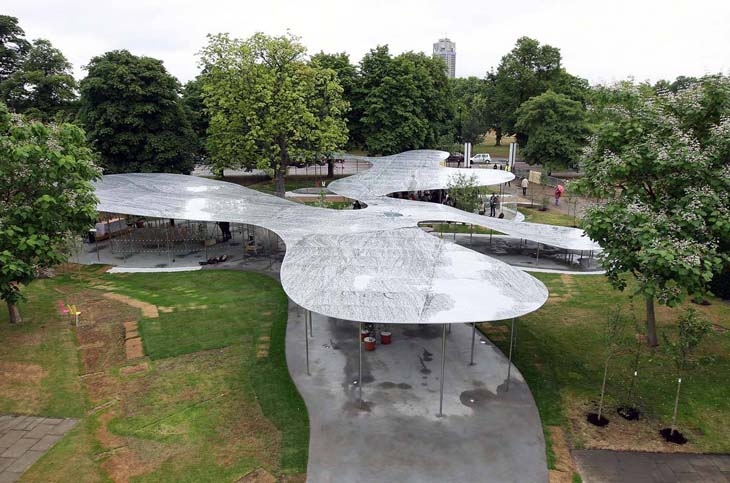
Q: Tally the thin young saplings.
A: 3